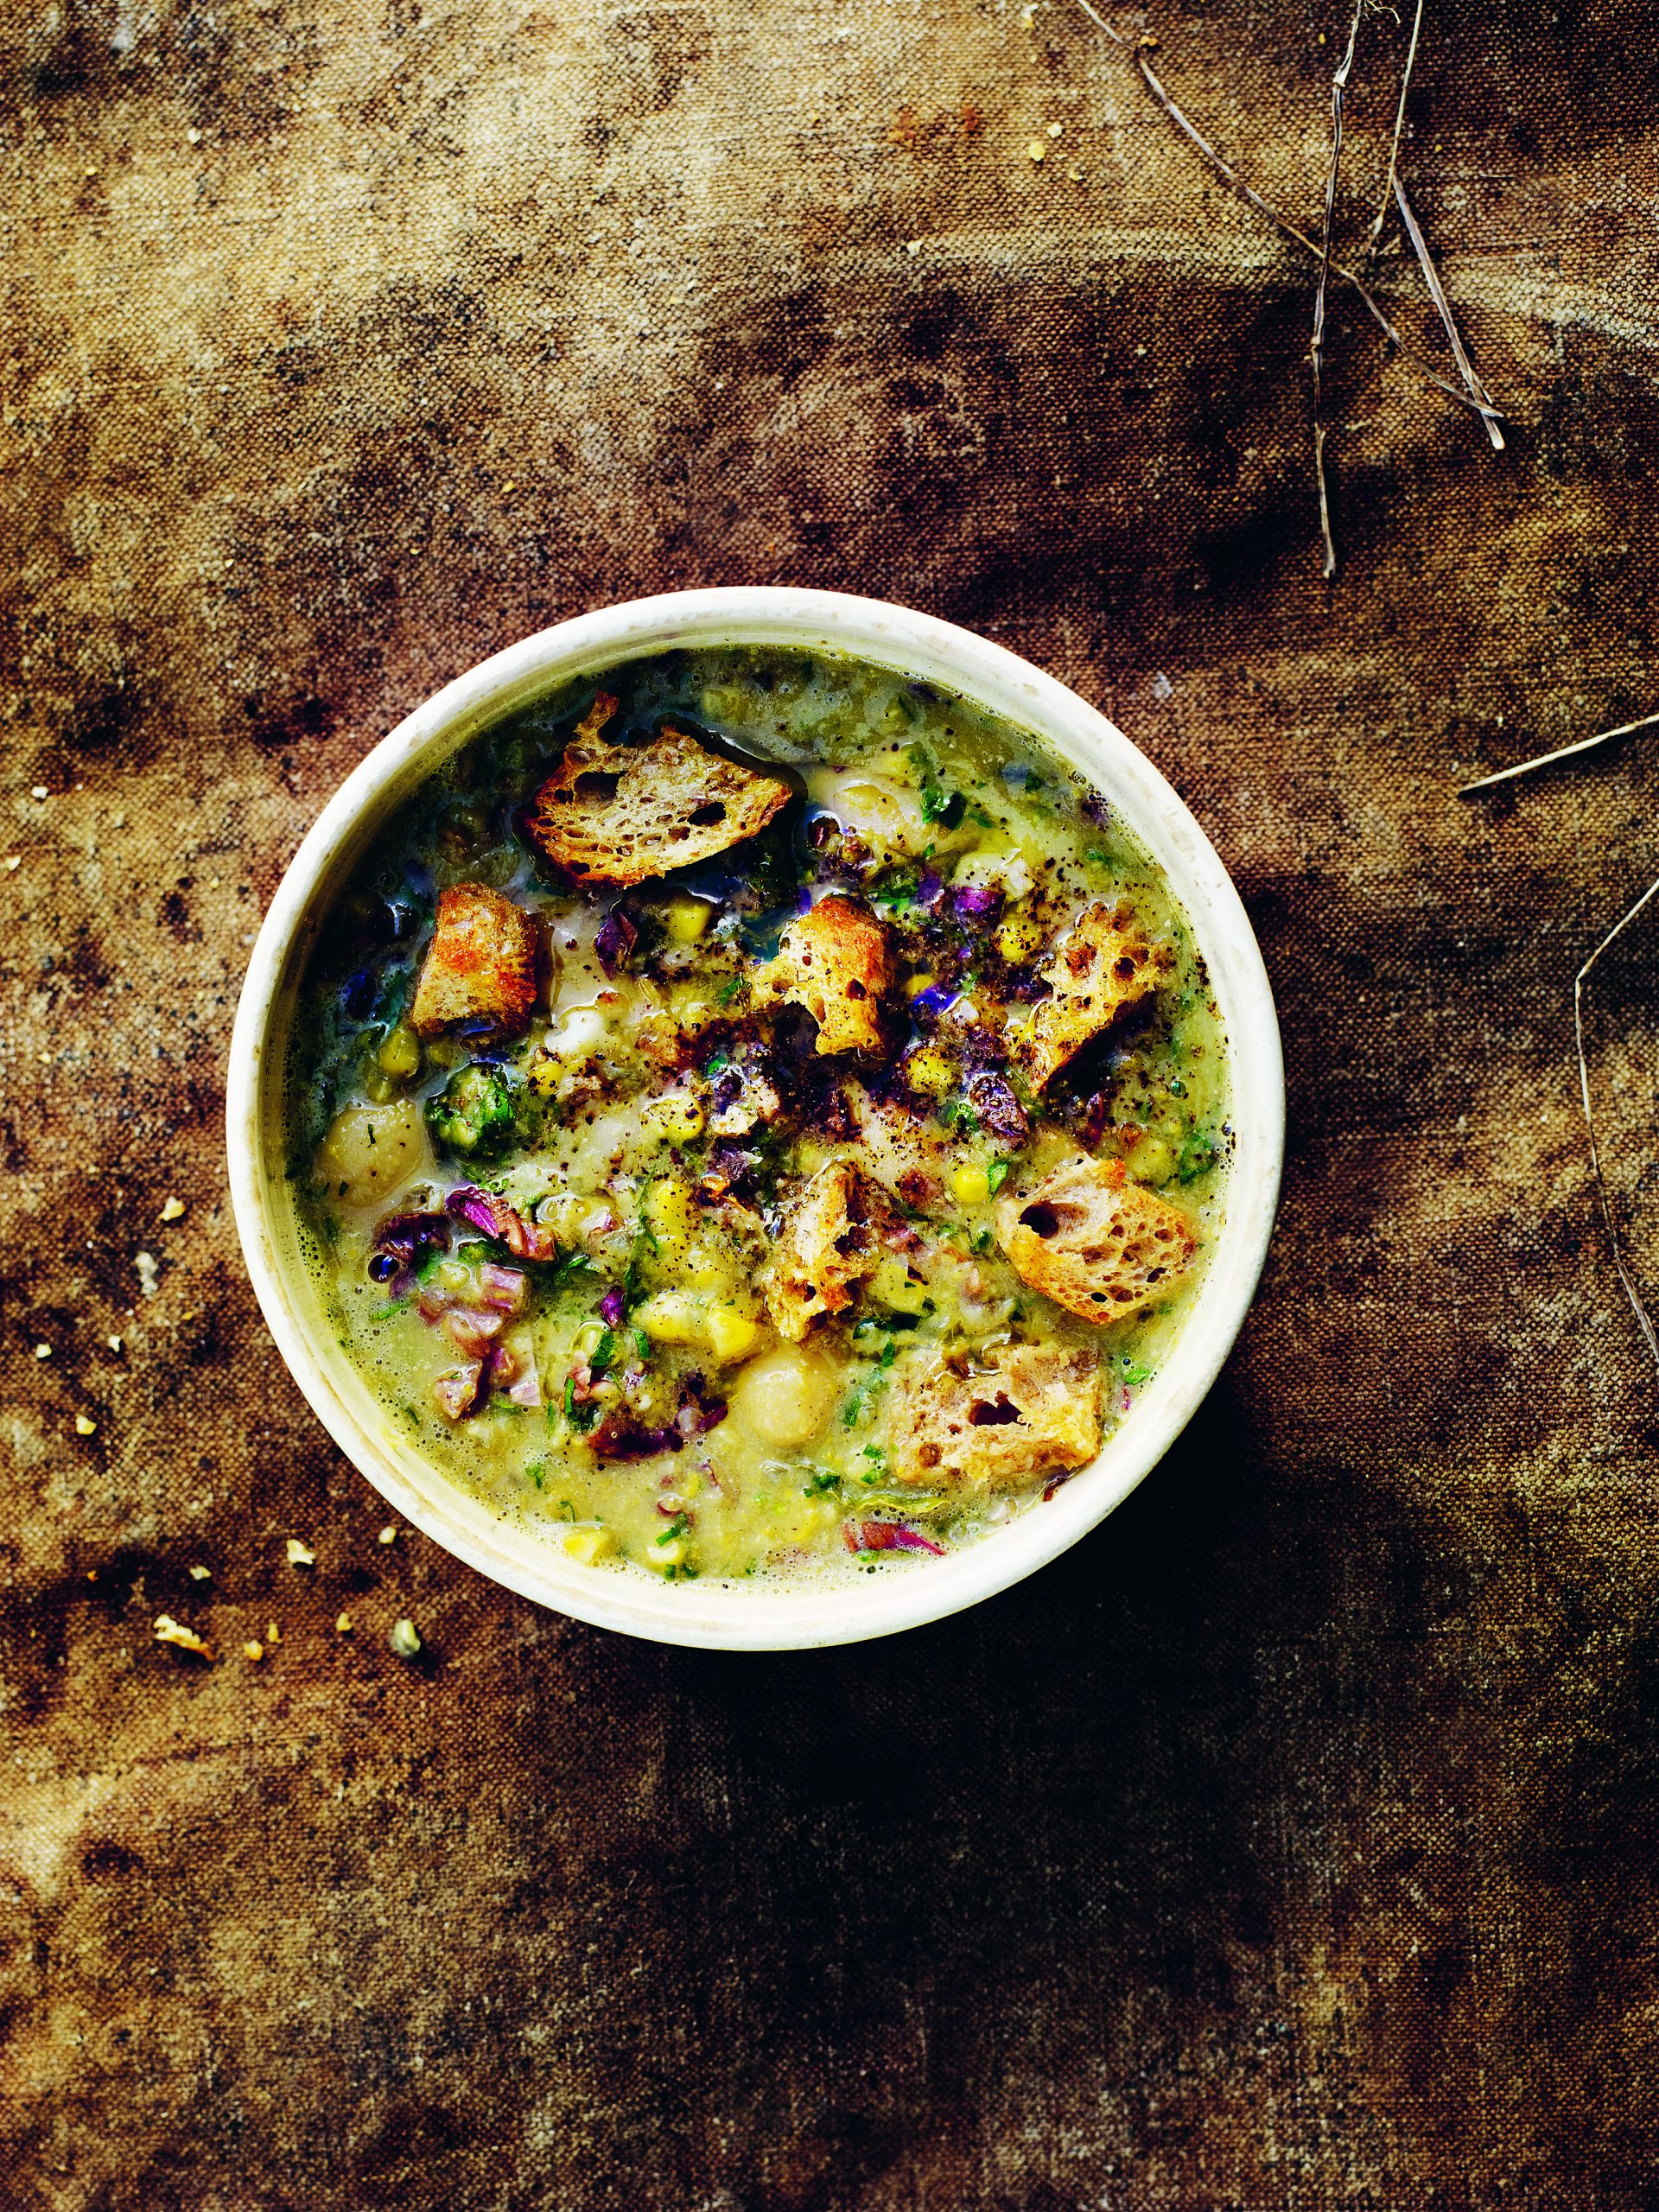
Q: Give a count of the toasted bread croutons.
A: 7